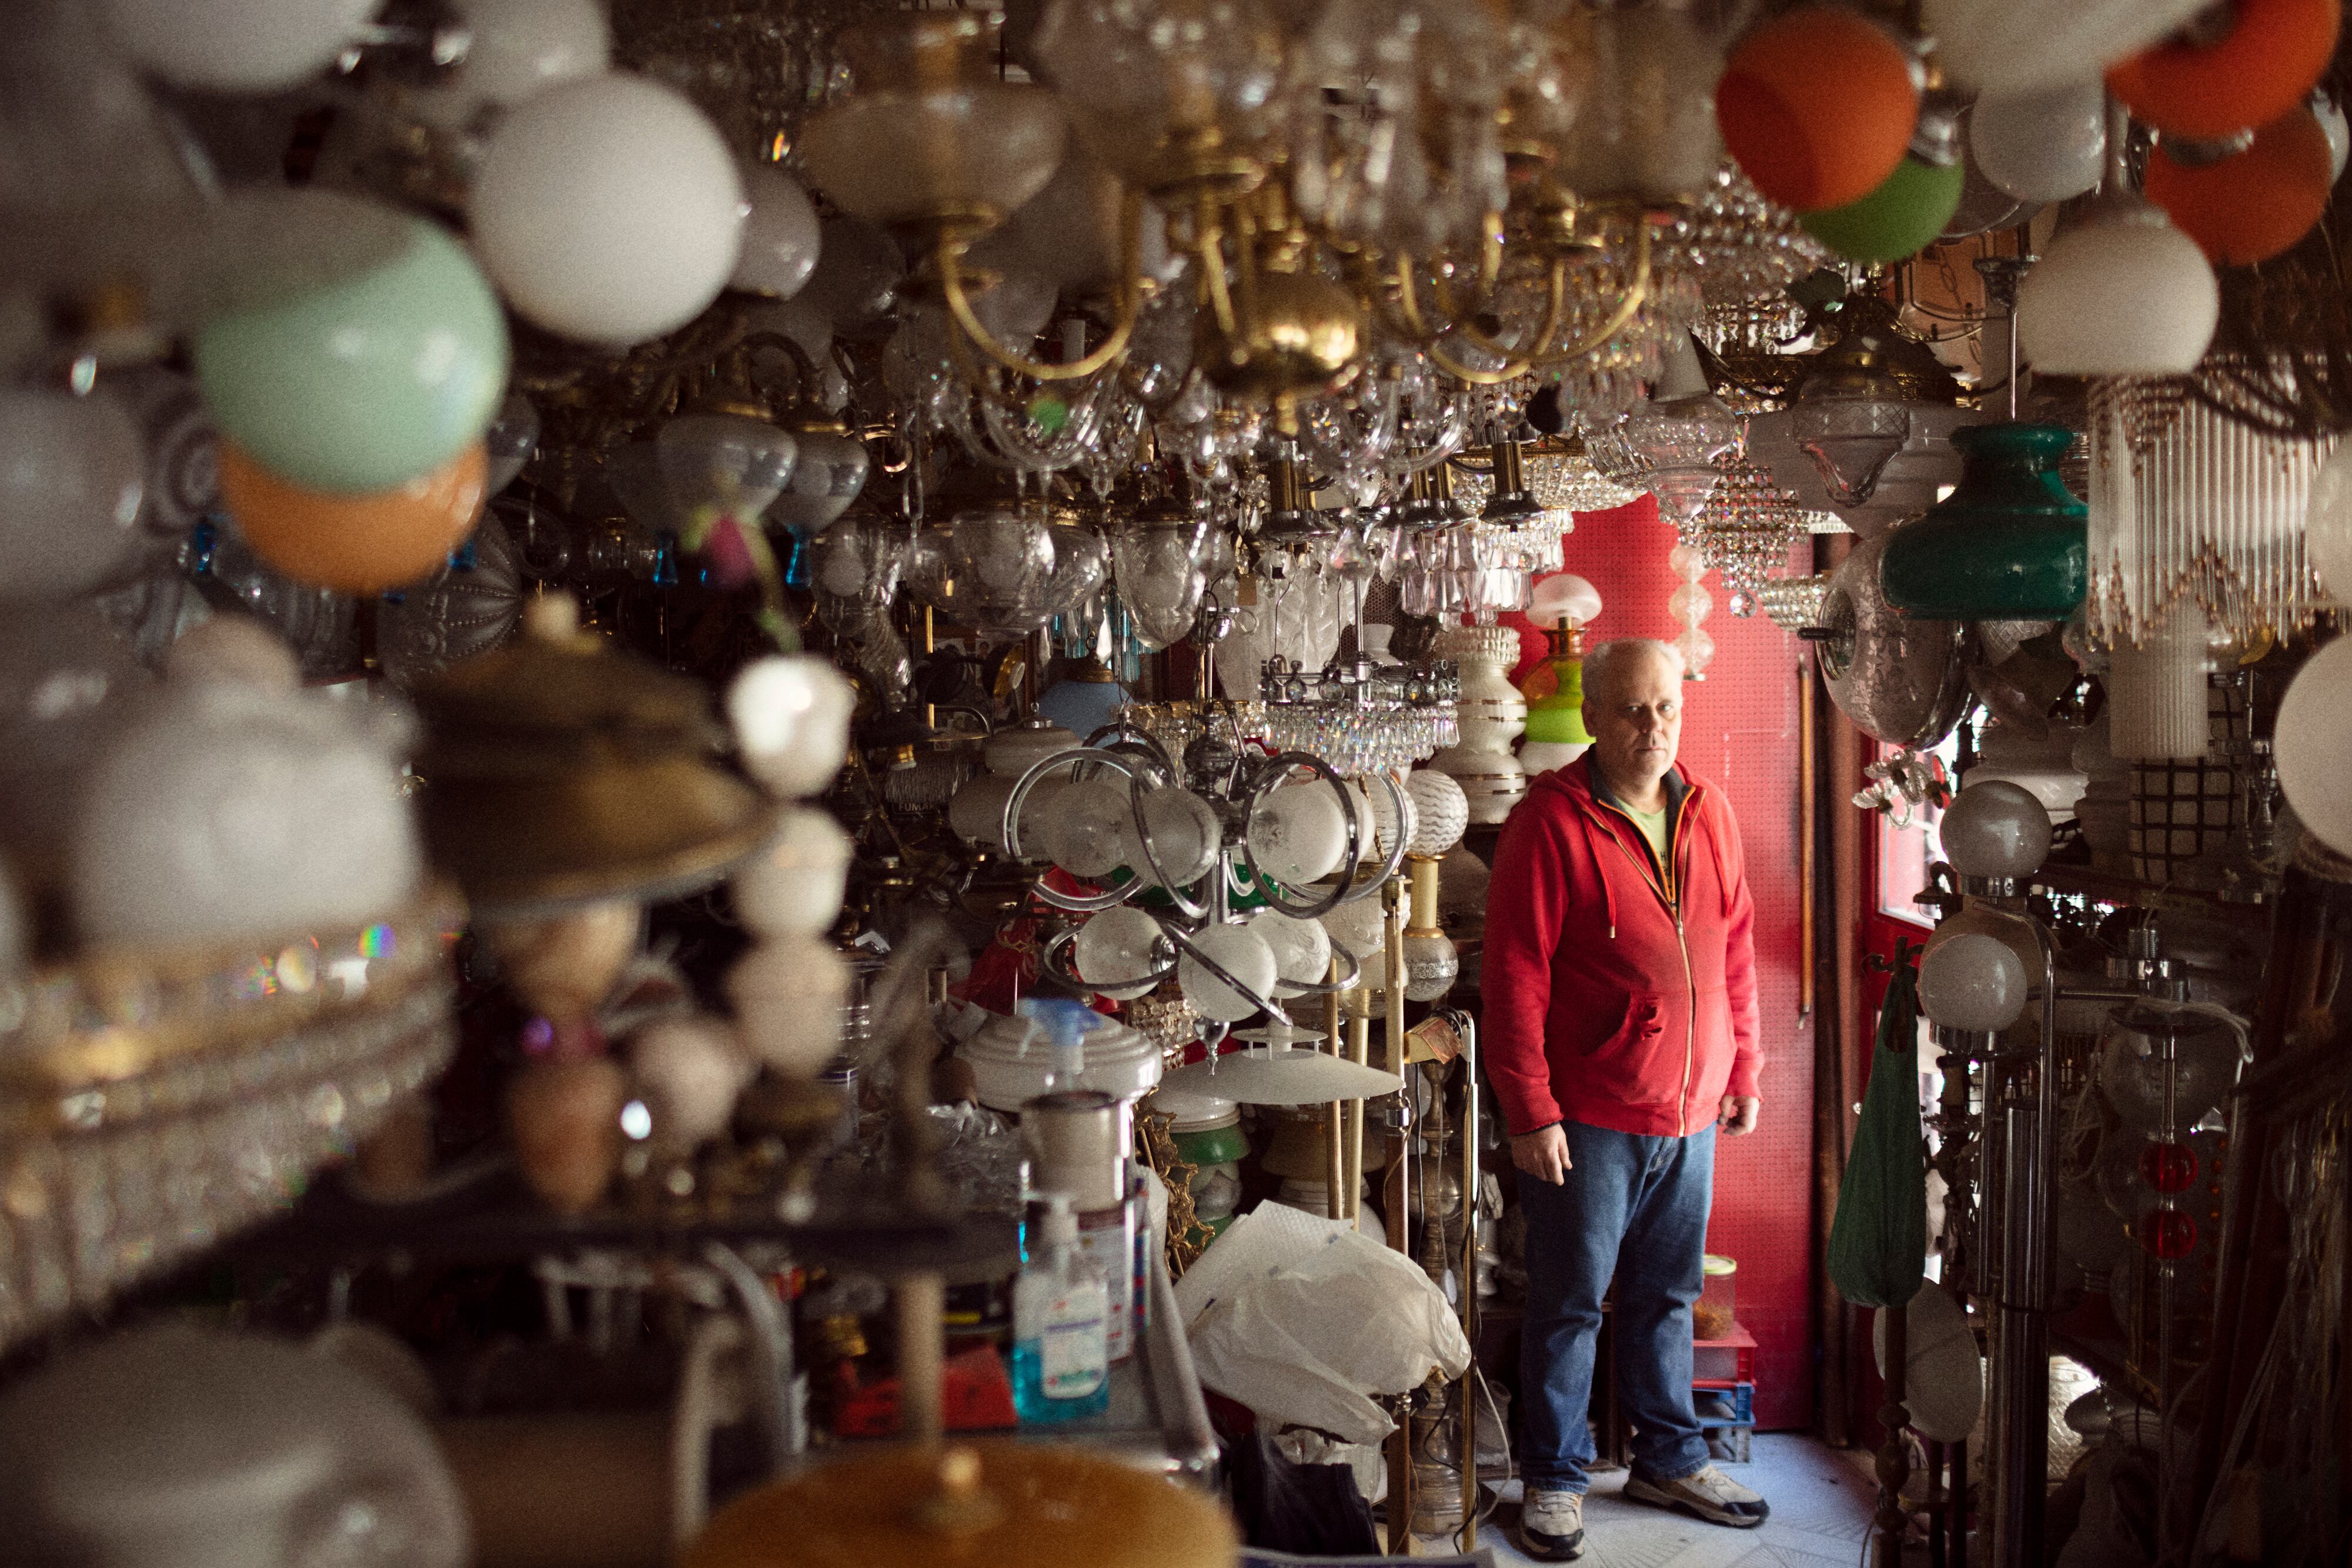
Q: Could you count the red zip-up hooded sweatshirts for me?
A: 1